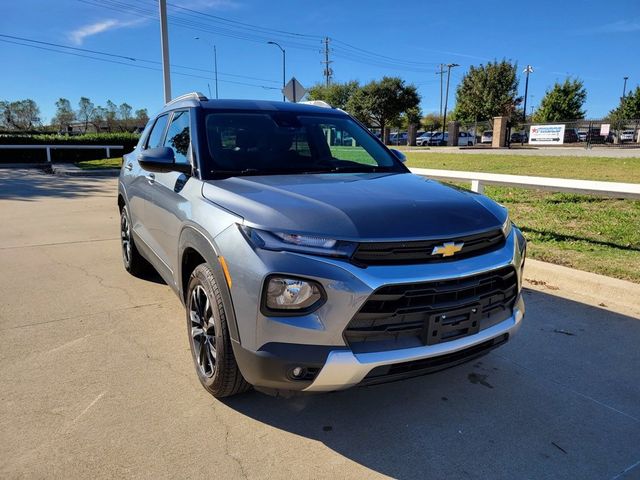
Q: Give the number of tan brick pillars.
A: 4